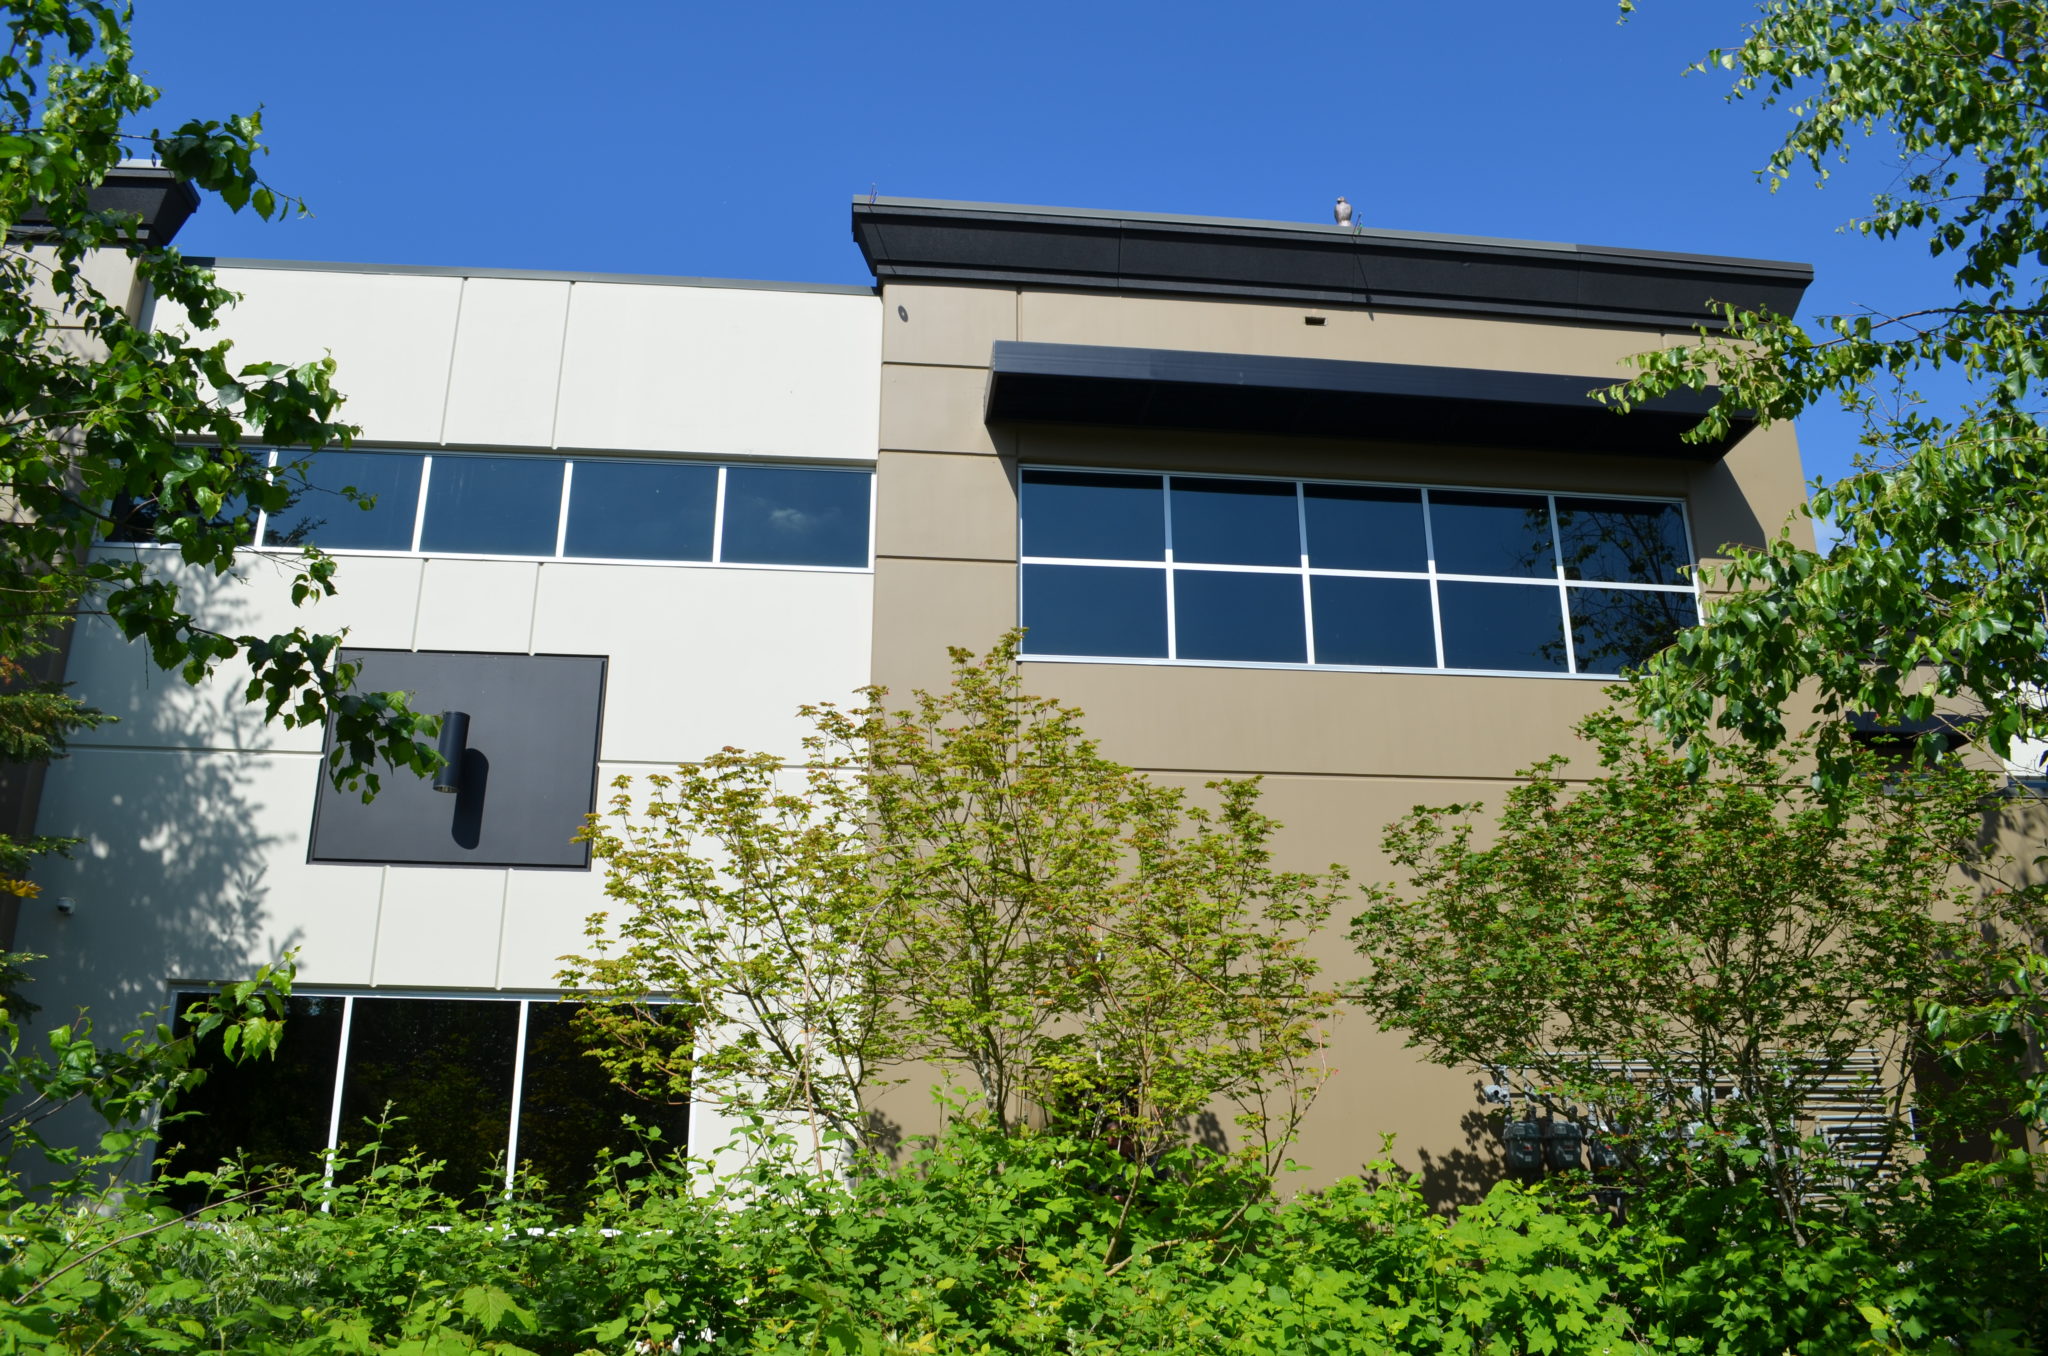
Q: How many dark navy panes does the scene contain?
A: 15